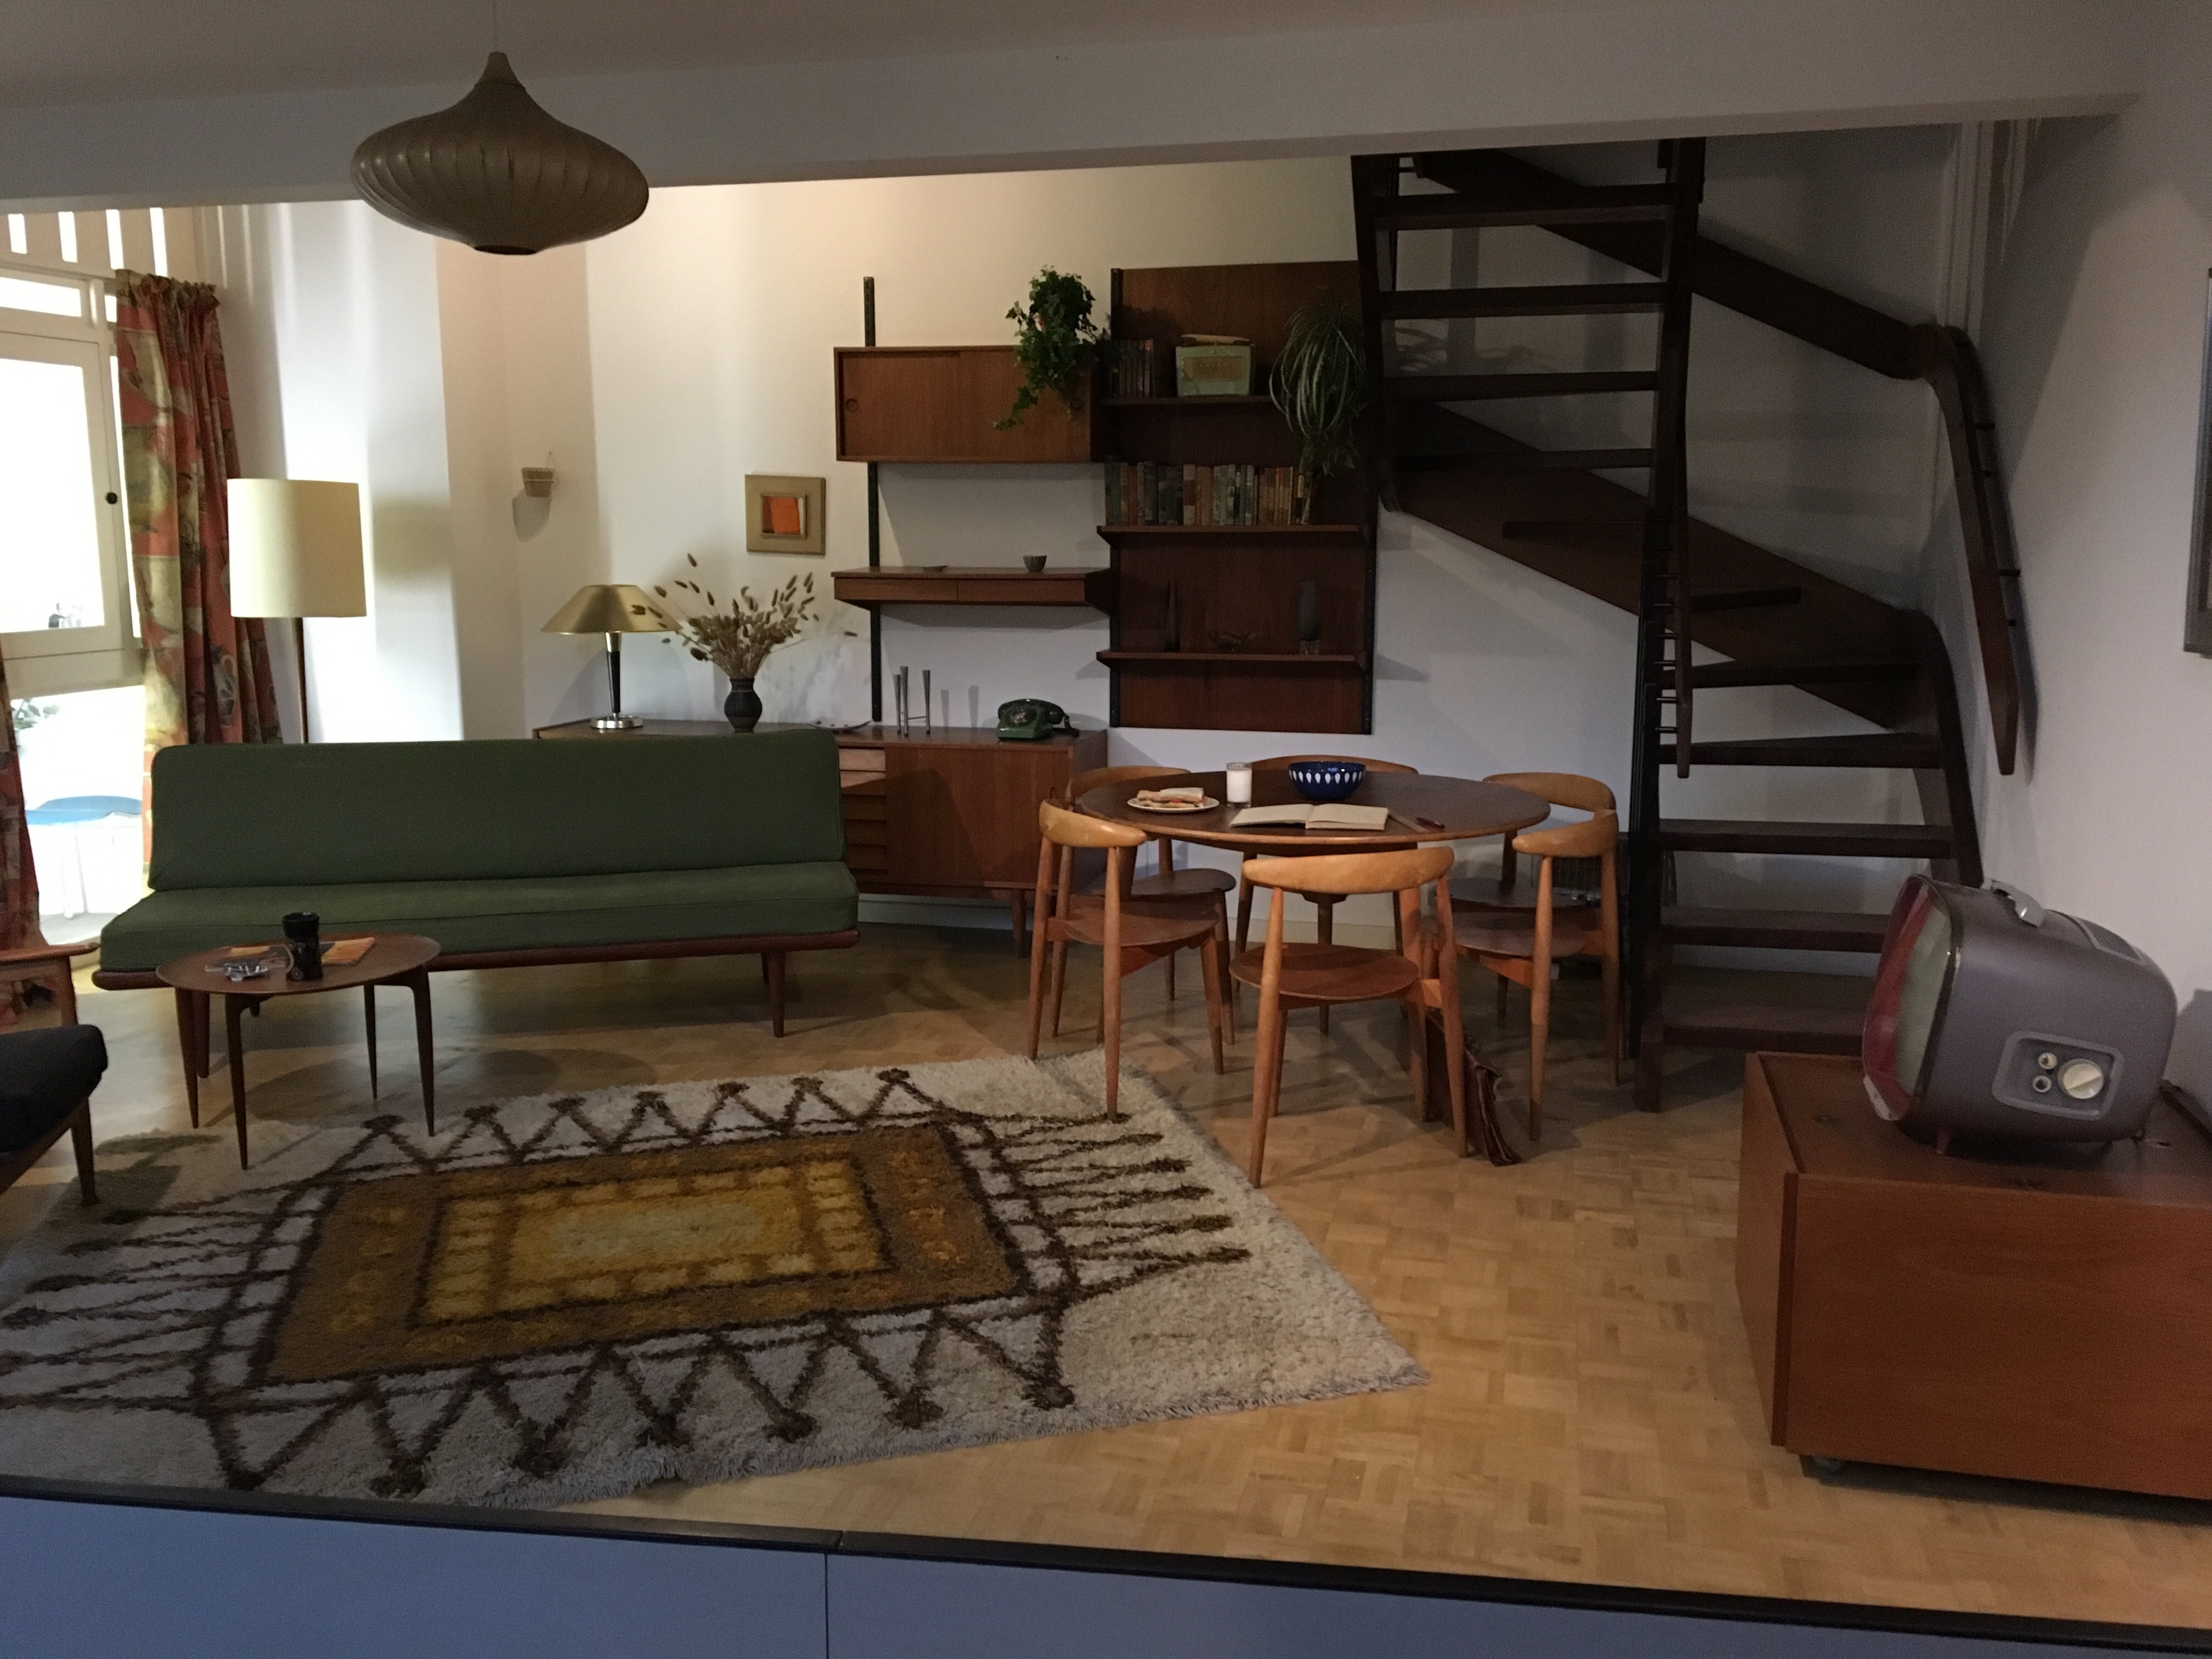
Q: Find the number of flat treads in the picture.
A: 11